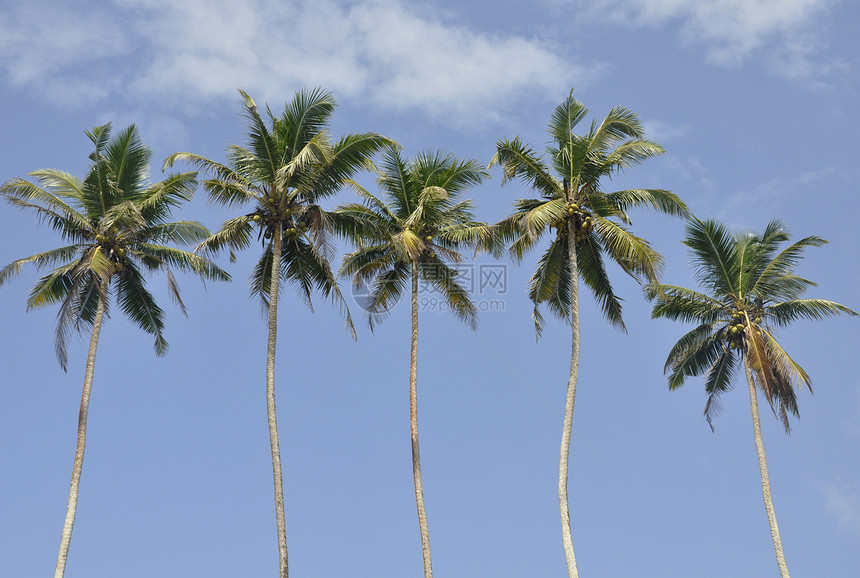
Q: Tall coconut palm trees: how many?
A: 5